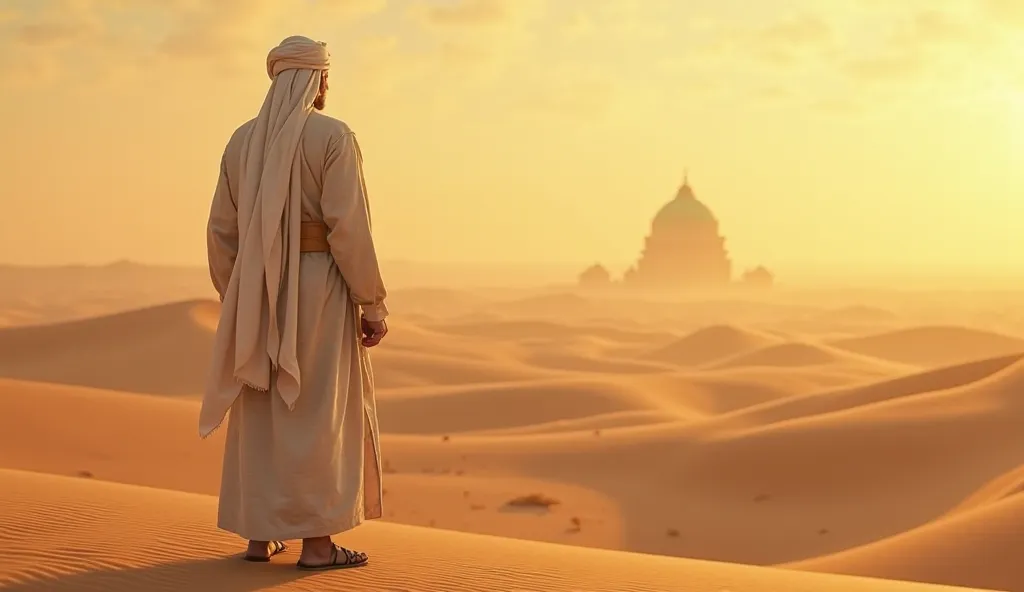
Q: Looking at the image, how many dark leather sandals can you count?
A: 2